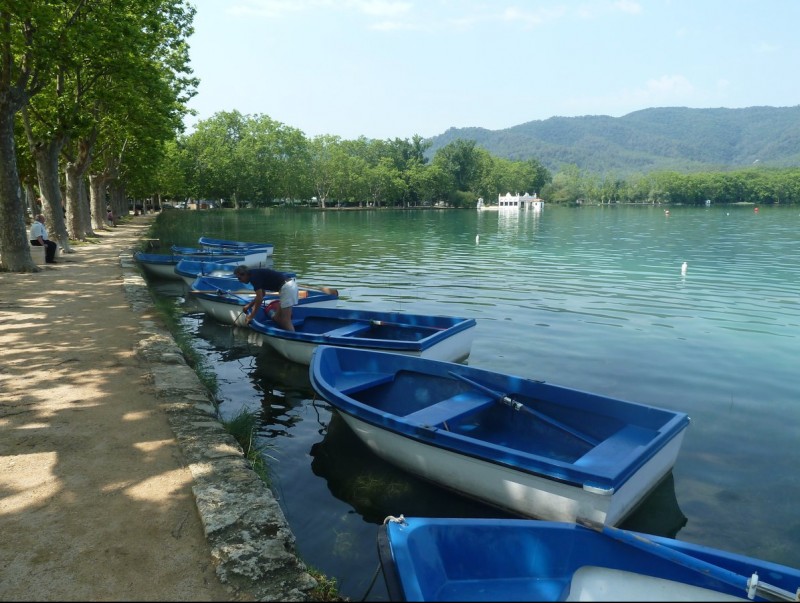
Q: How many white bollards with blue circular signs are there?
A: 0